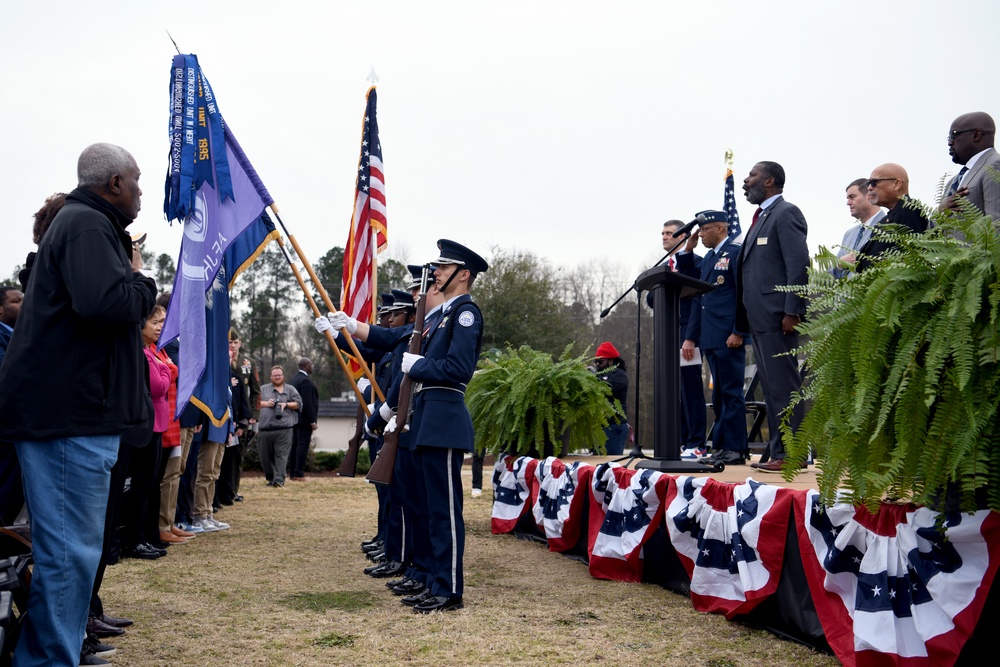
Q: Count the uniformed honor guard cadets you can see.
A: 5